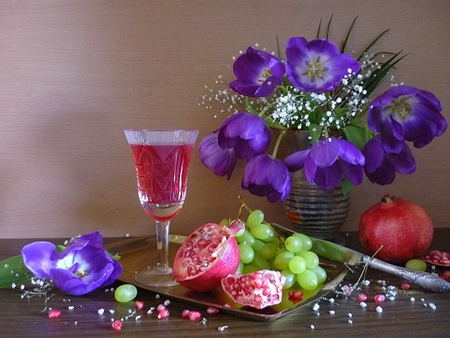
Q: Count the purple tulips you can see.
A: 9